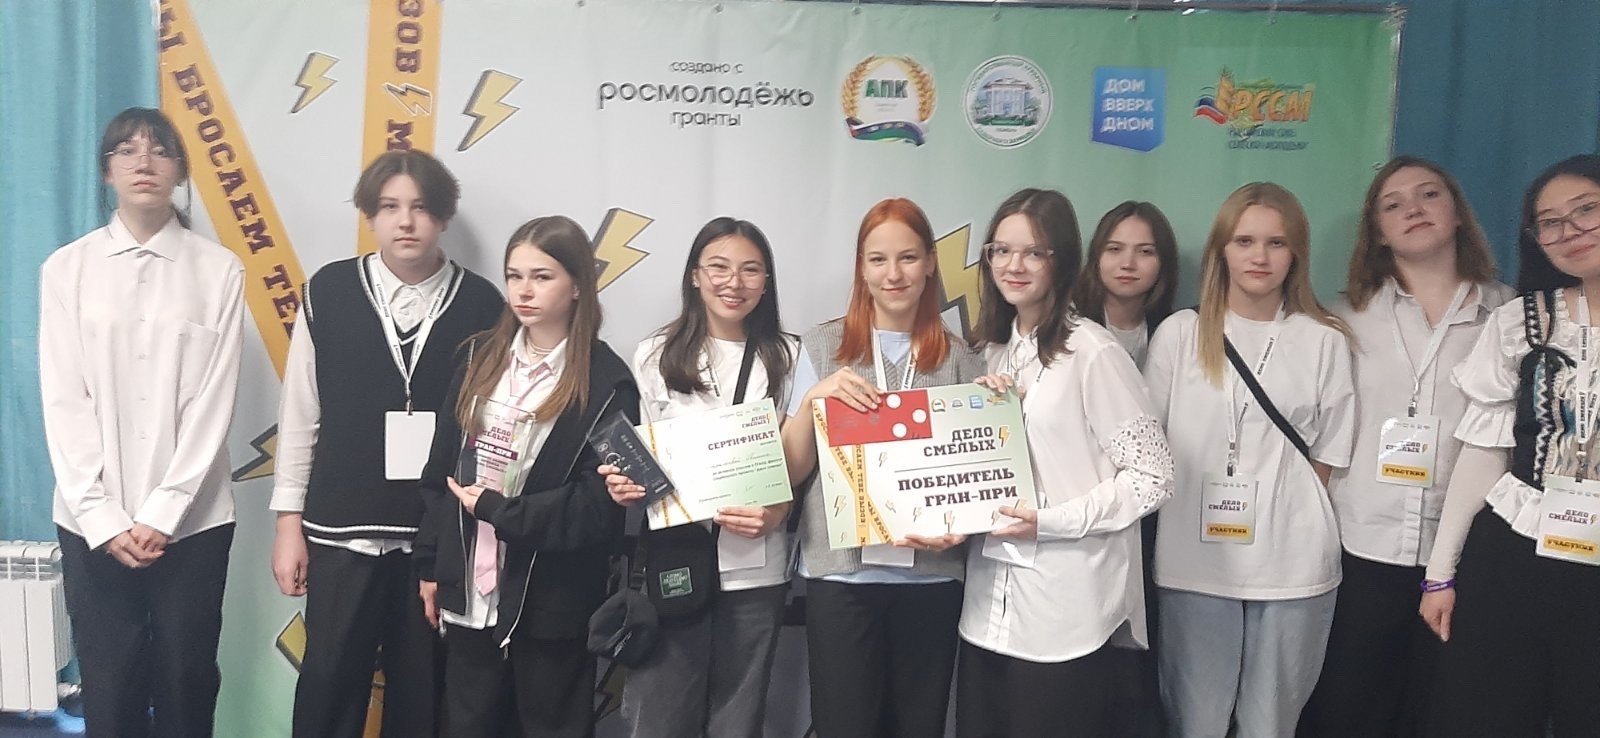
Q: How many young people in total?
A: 10